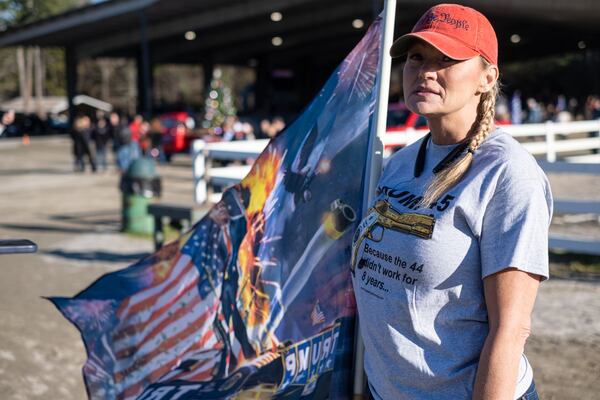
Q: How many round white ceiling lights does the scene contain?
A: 6